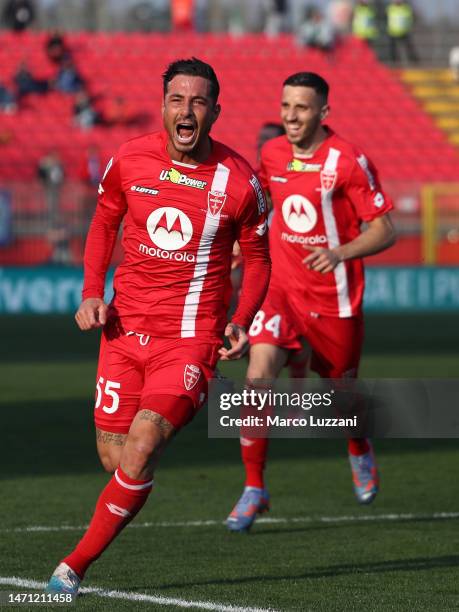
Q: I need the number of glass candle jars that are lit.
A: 0